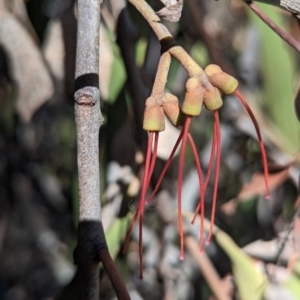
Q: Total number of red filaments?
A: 8